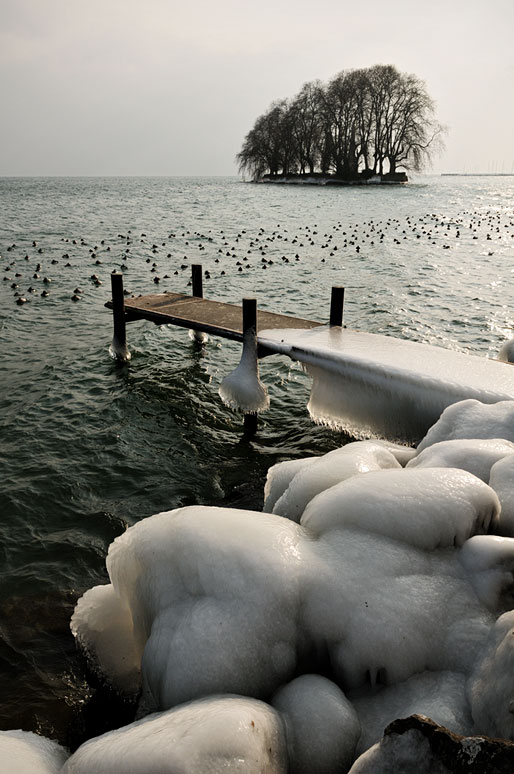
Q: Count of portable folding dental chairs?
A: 0